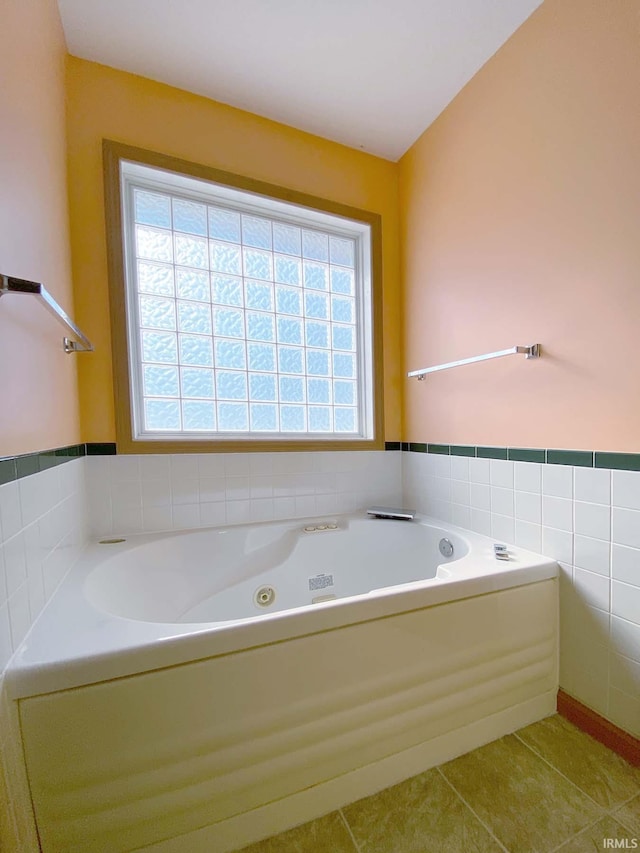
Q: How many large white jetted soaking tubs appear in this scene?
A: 1